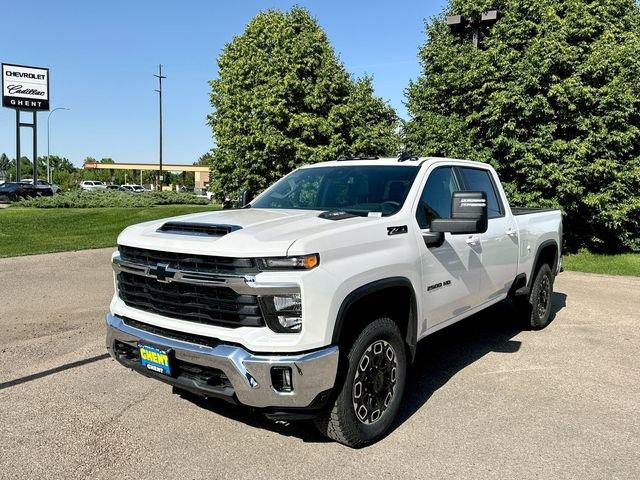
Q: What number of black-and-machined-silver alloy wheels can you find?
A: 2